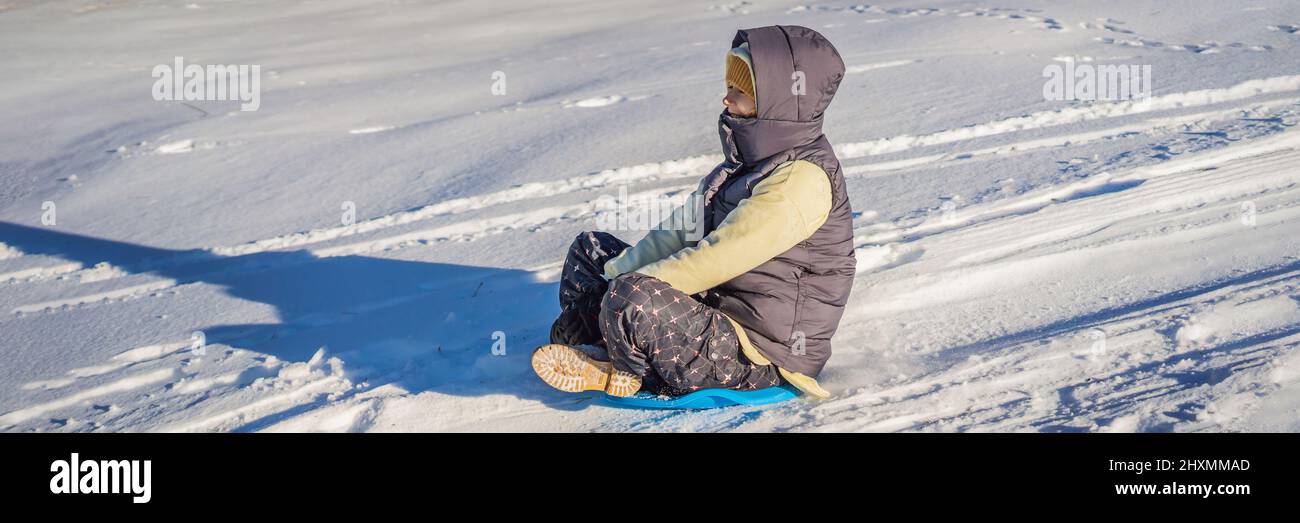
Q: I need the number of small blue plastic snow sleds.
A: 1